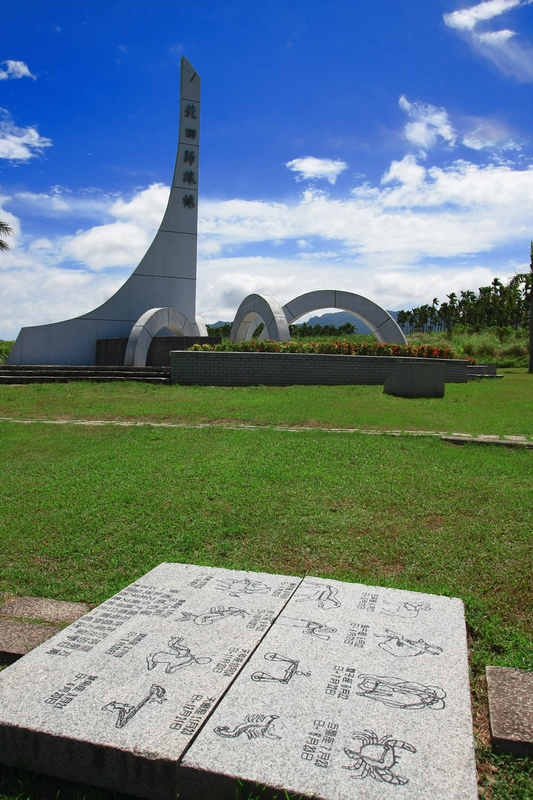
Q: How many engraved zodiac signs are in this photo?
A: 12